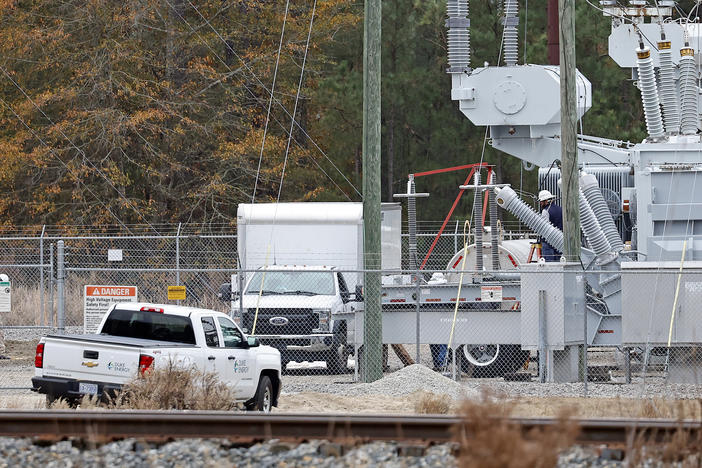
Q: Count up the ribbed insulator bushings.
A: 11